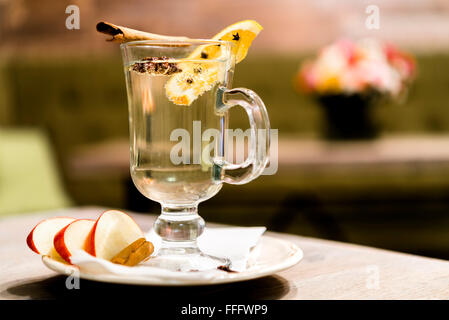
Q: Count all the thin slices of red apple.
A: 3